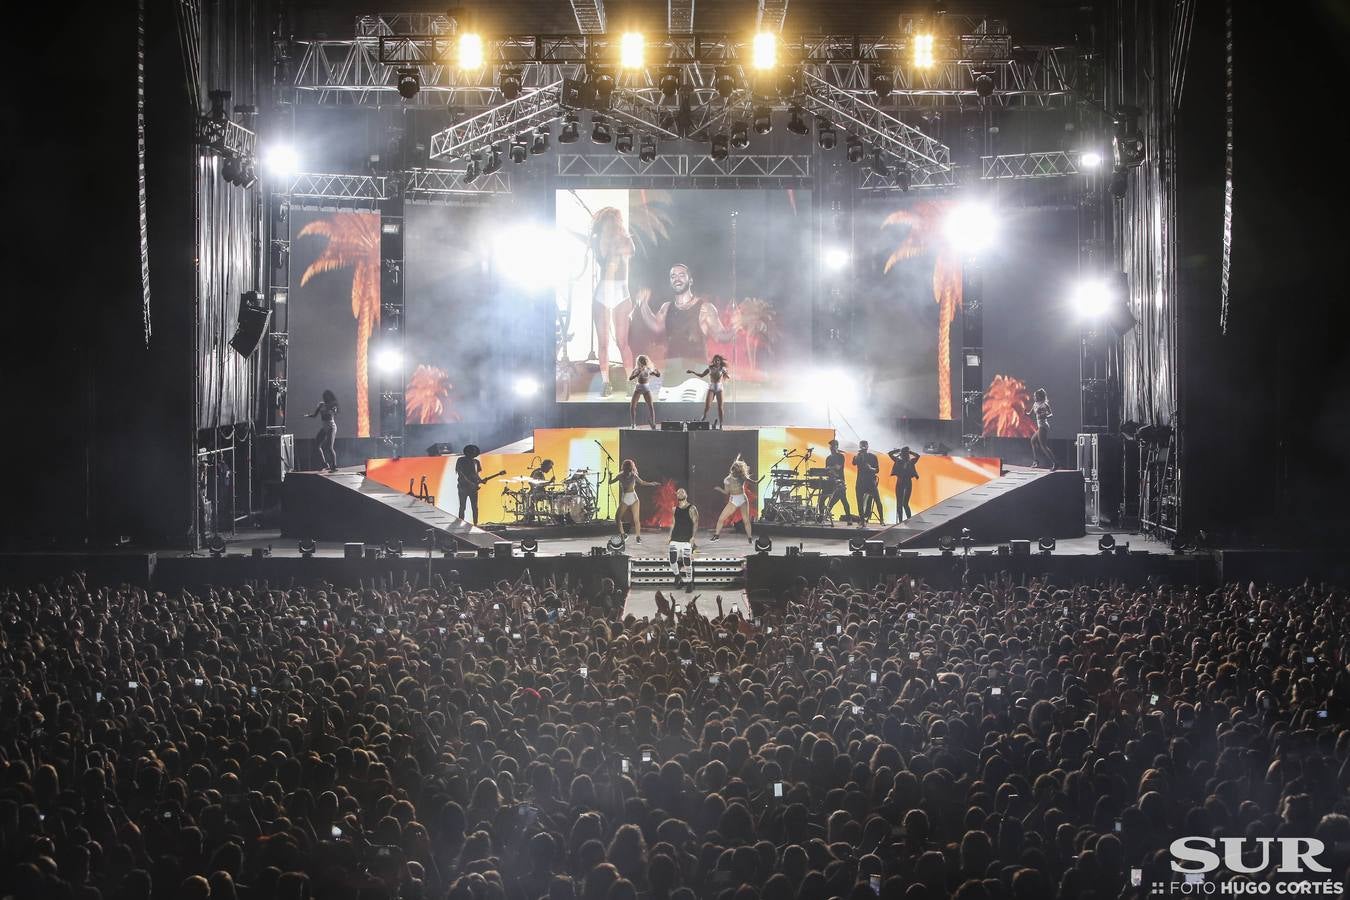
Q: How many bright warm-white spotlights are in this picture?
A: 4